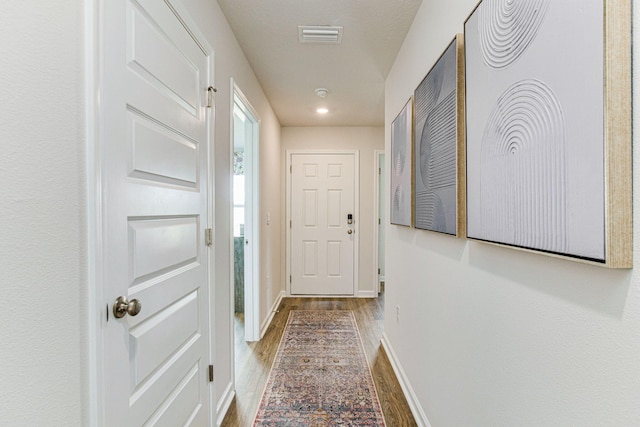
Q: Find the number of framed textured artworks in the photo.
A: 3